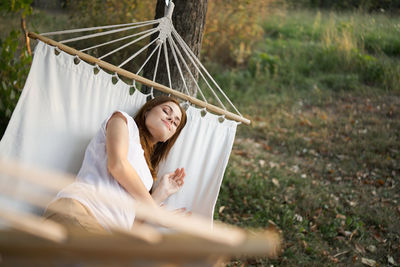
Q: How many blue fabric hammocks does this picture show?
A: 0